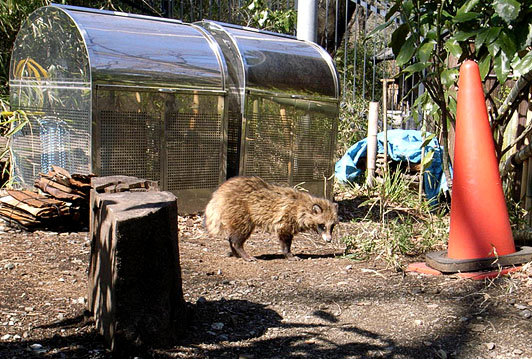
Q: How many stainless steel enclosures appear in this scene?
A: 2